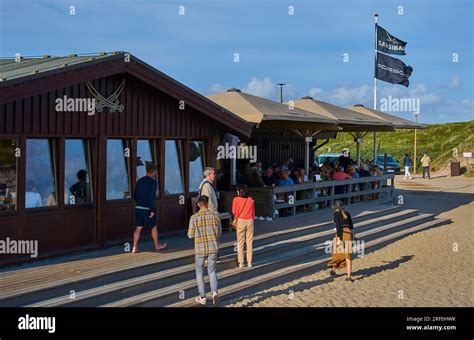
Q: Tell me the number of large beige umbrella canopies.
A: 3